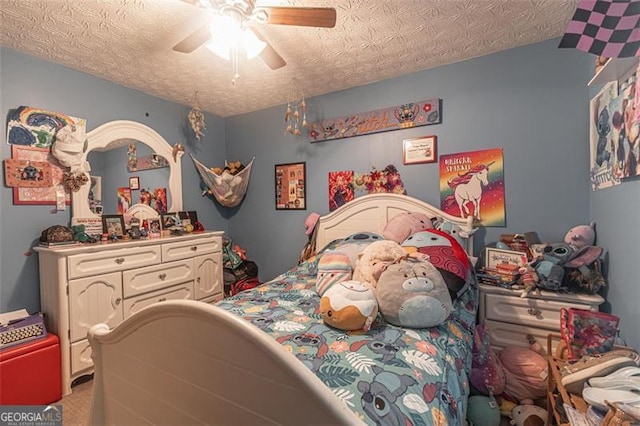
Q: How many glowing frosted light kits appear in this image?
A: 1